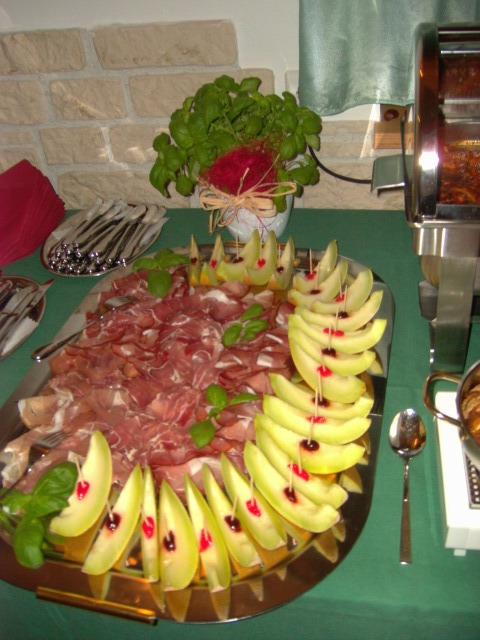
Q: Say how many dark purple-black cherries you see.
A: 12